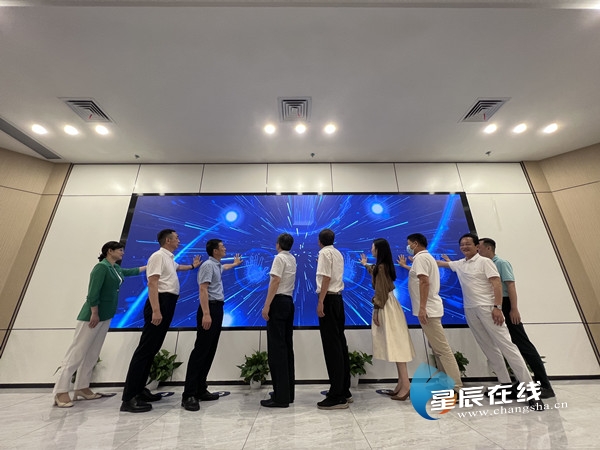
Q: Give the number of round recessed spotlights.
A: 9